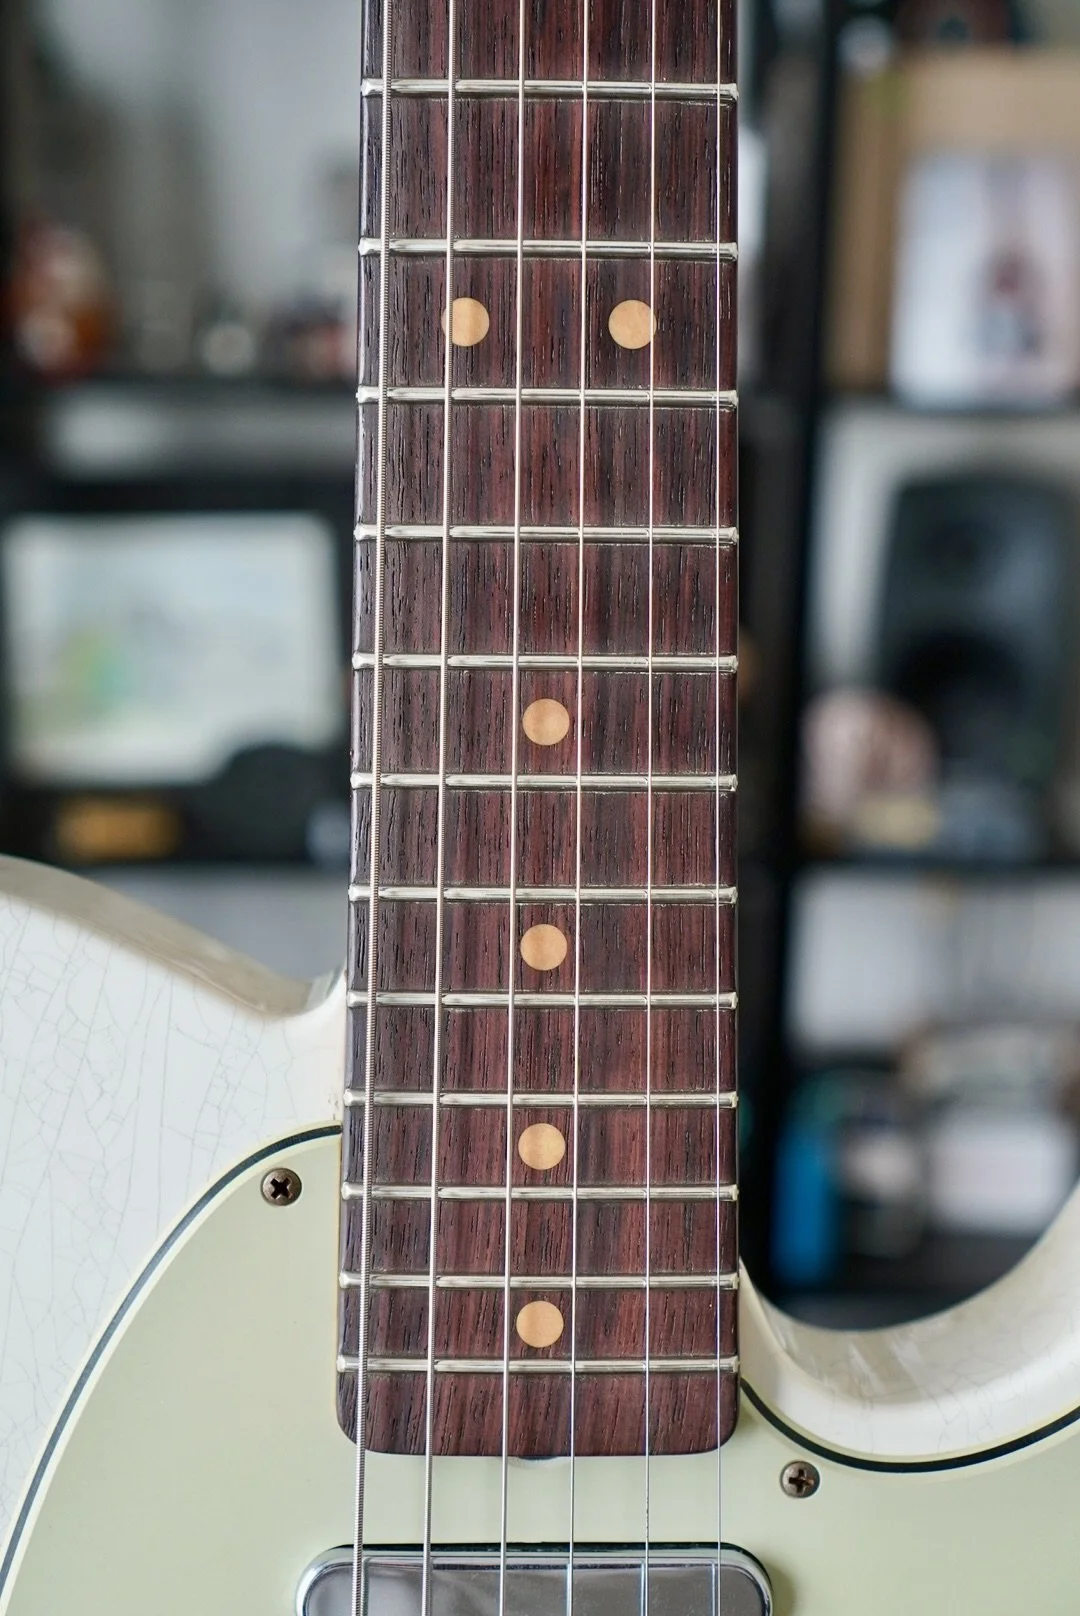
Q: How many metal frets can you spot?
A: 12